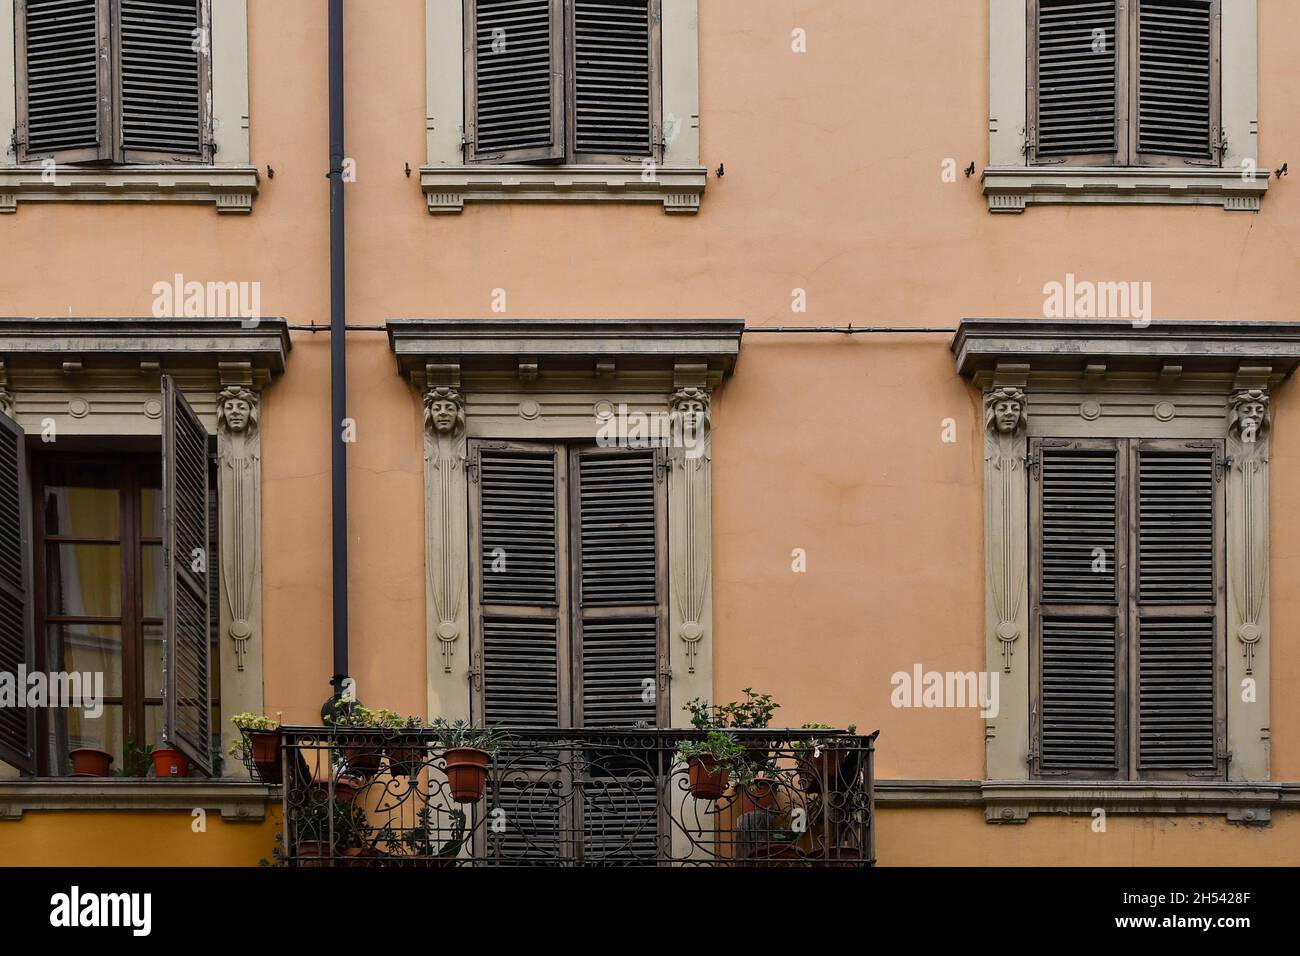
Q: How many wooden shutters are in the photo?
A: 12